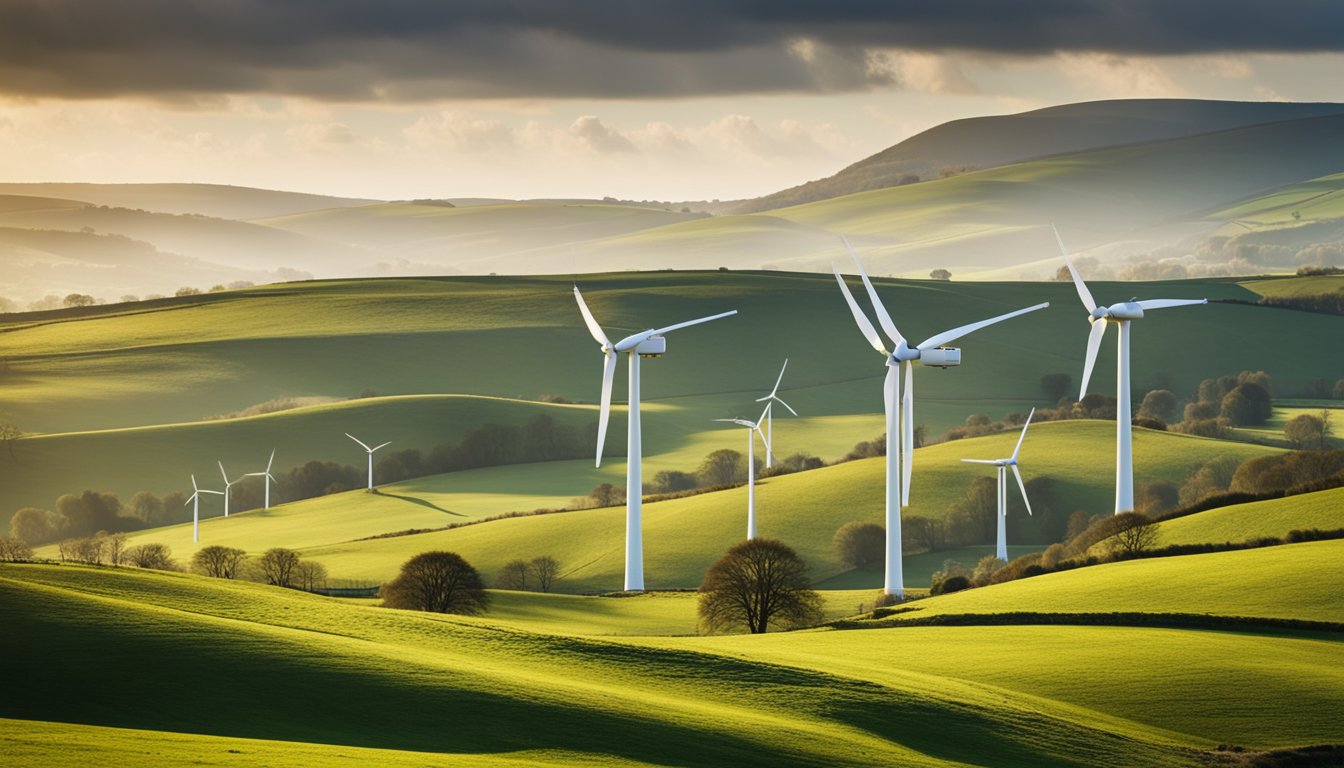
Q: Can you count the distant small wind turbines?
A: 7